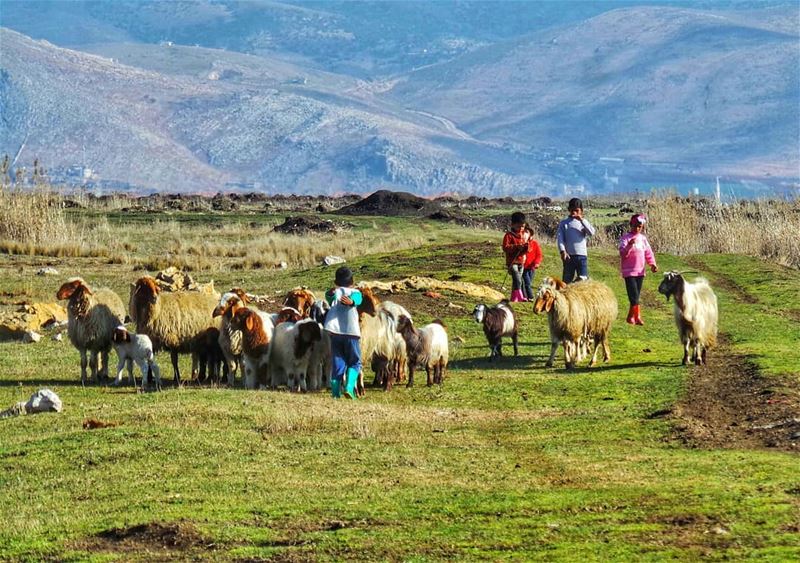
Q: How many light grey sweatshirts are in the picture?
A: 1